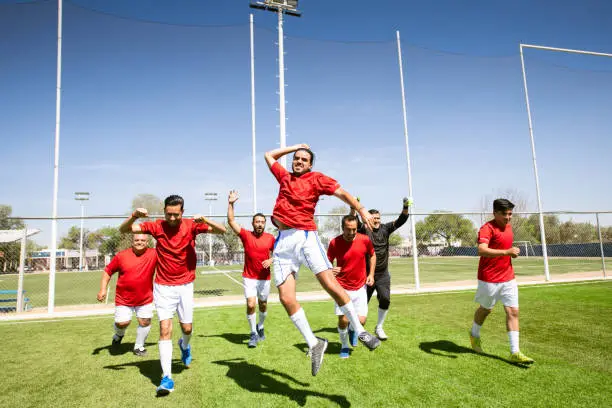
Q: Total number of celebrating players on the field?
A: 7